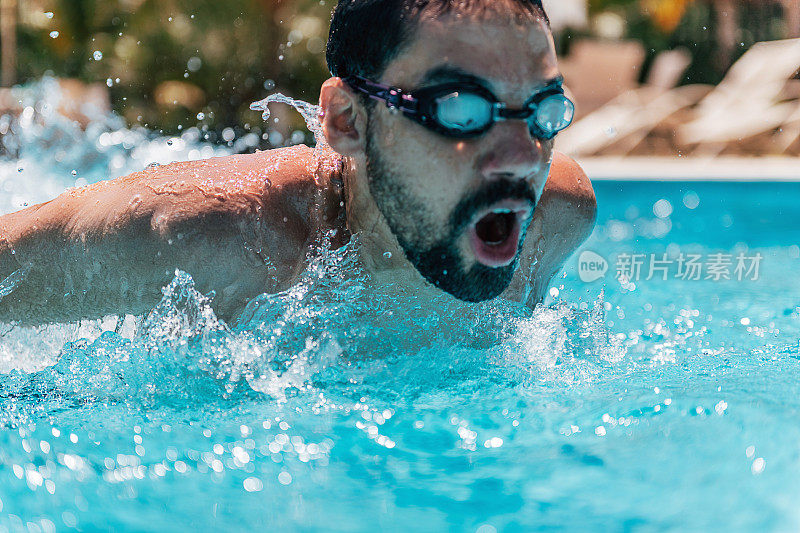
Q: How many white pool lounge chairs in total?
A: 2